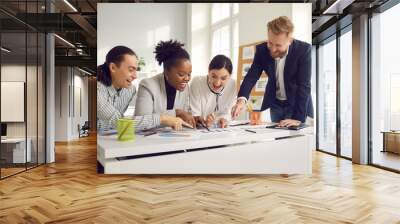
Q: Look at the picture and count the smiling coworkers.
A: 4